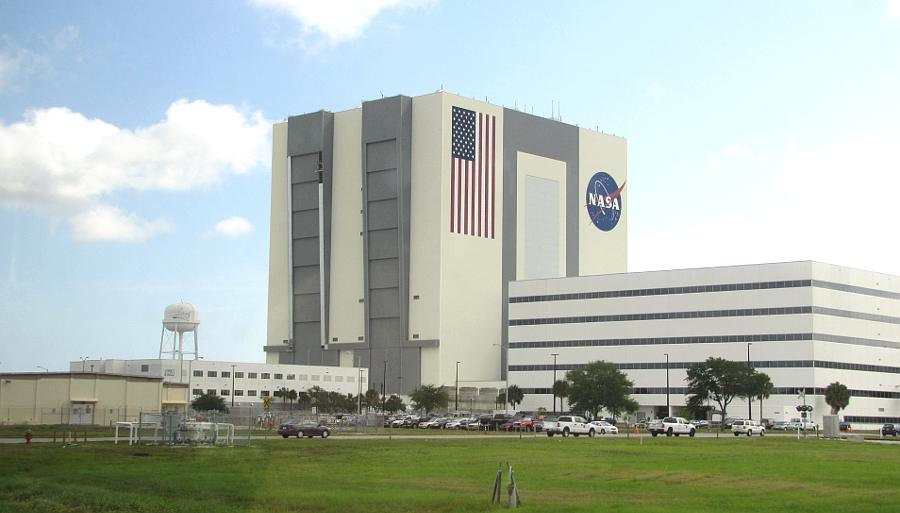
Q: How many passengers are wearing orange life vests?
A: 0